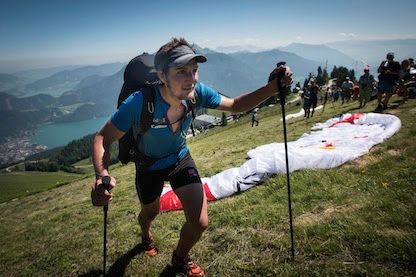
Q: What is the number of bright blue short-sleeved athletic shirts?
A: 1